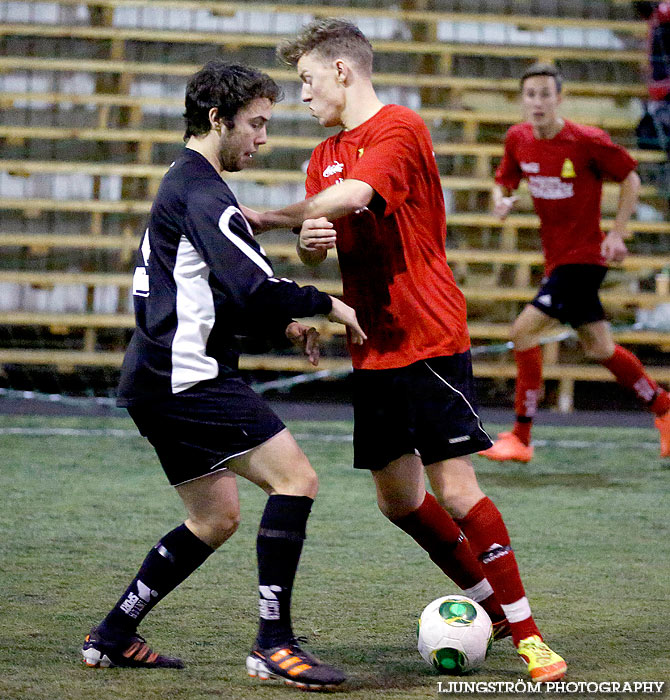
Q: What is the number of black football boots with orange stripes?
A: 2